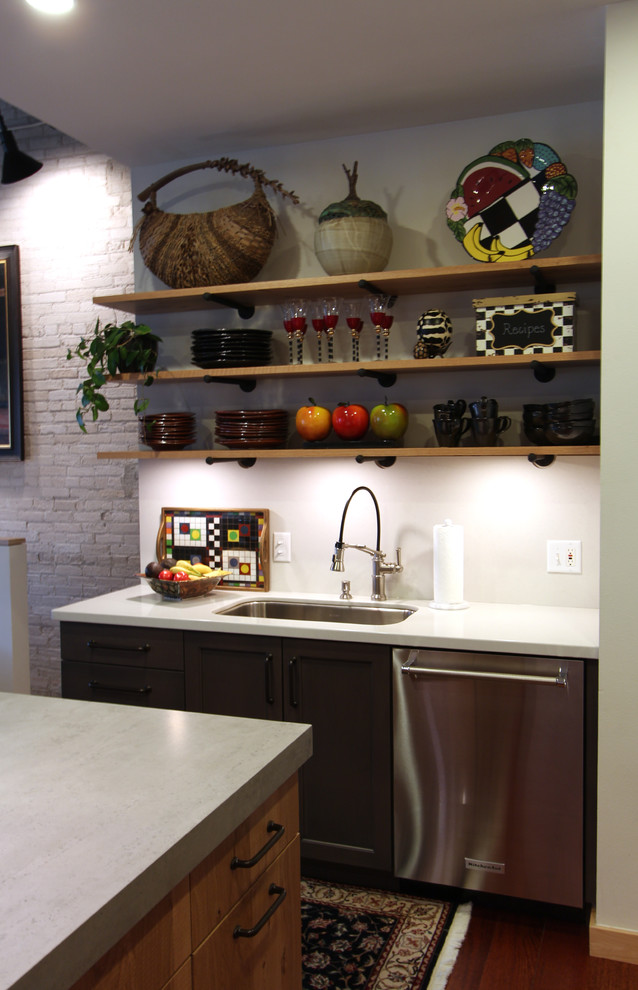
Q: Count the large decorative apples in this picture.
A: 3